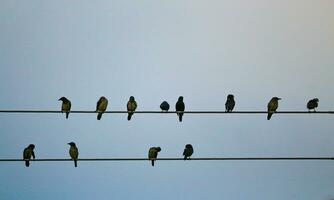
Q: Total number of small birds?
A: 12